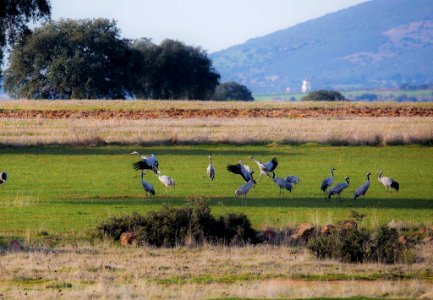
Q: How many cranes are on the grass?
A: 14